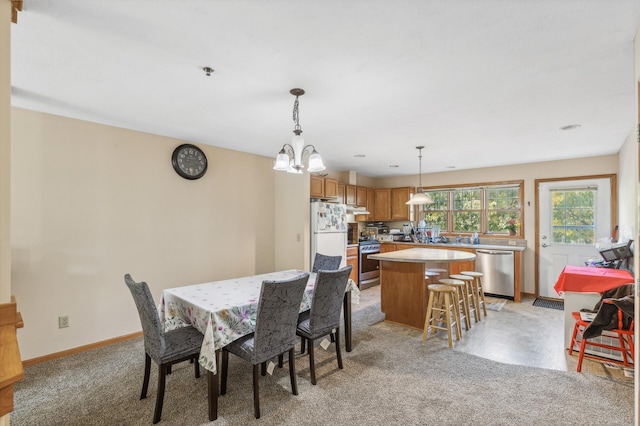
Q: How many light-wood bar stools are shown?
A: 4